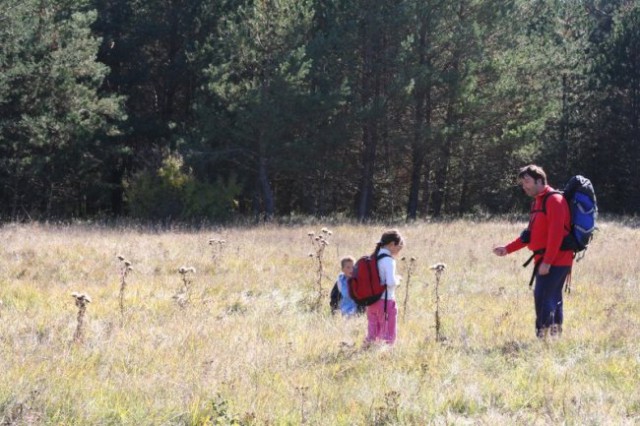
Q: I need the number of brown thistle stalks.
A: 7